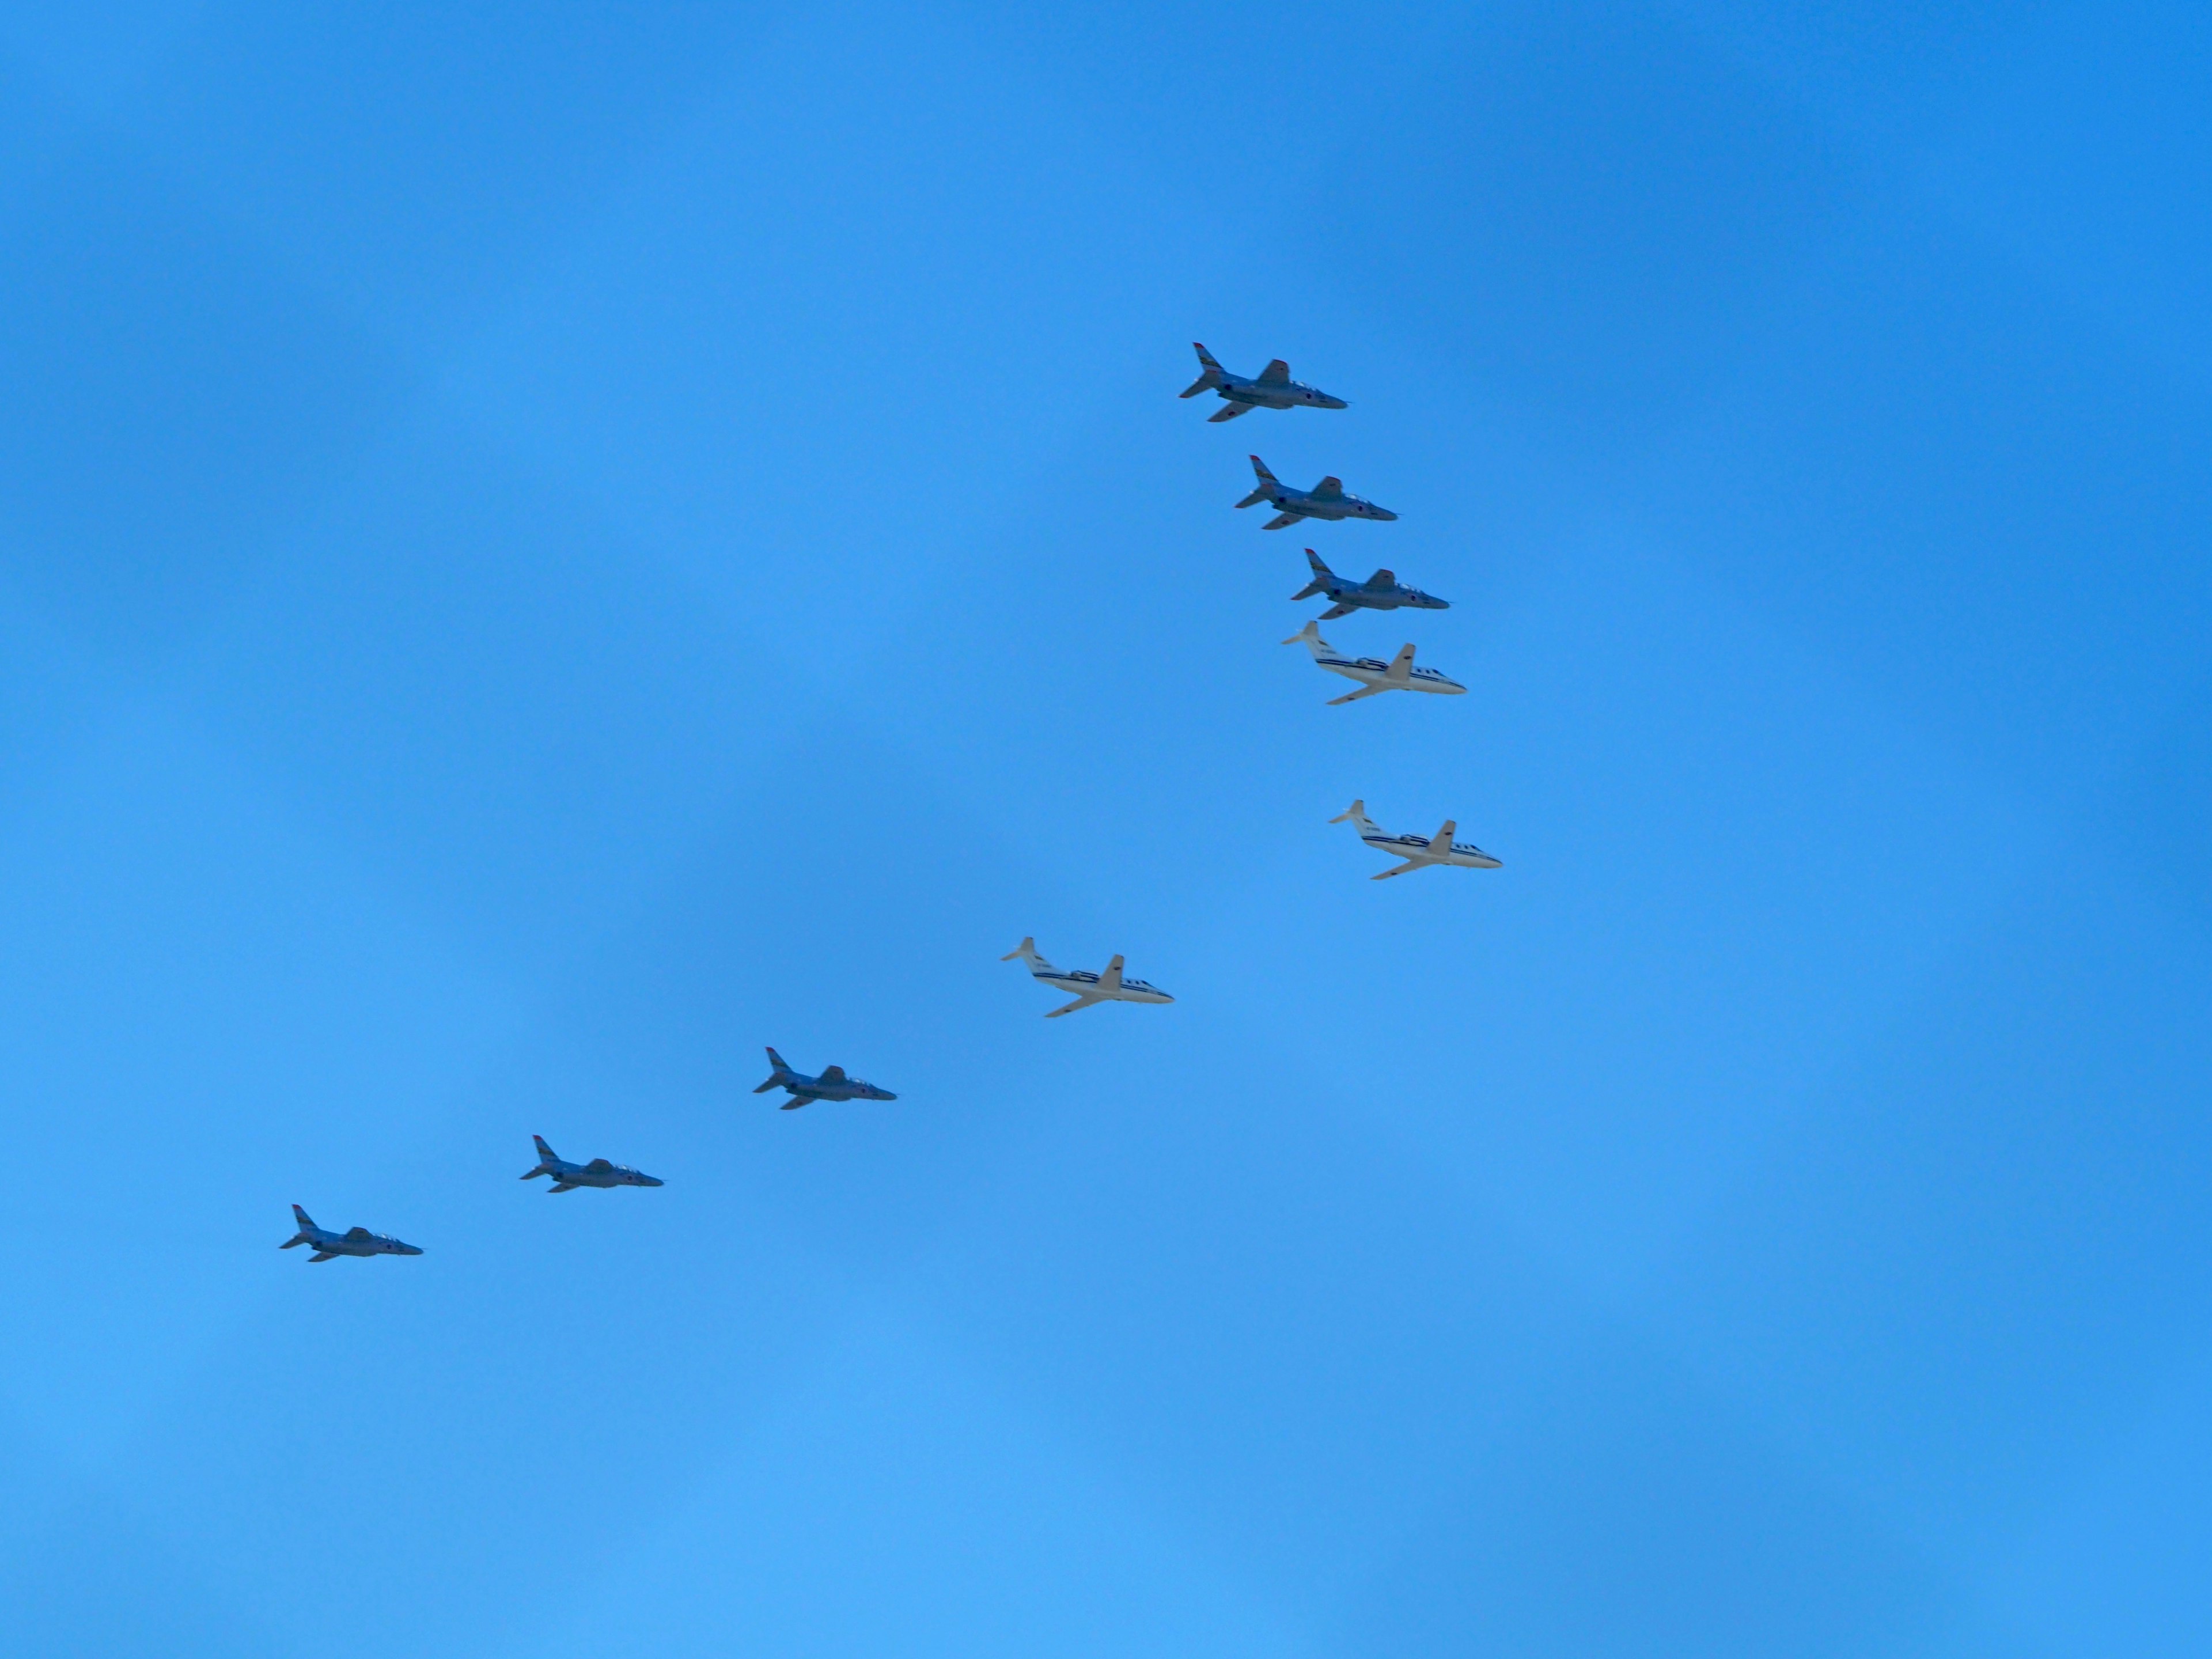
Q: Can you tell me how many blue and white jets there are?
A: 3